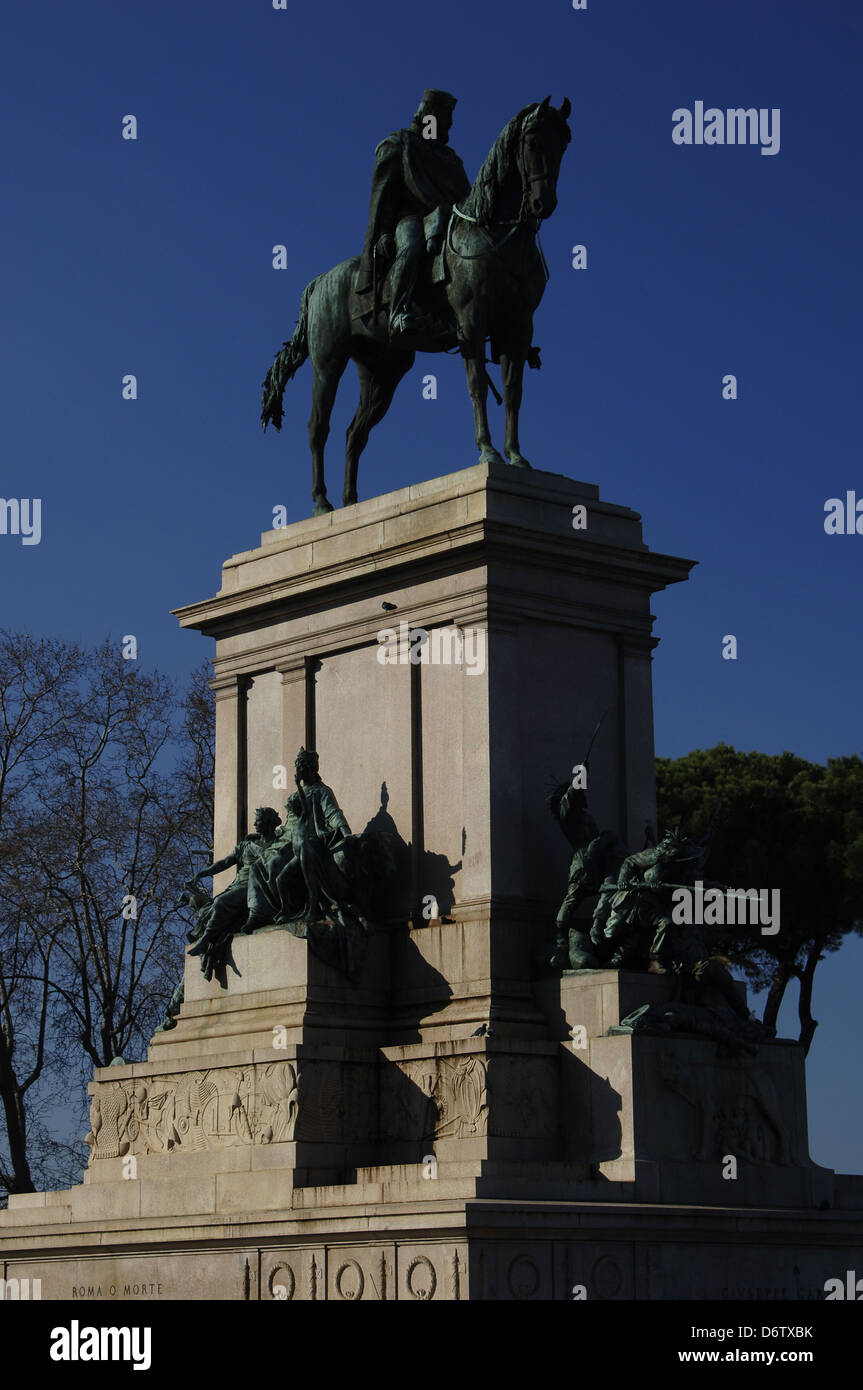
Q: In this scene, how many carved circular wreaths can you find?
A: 5